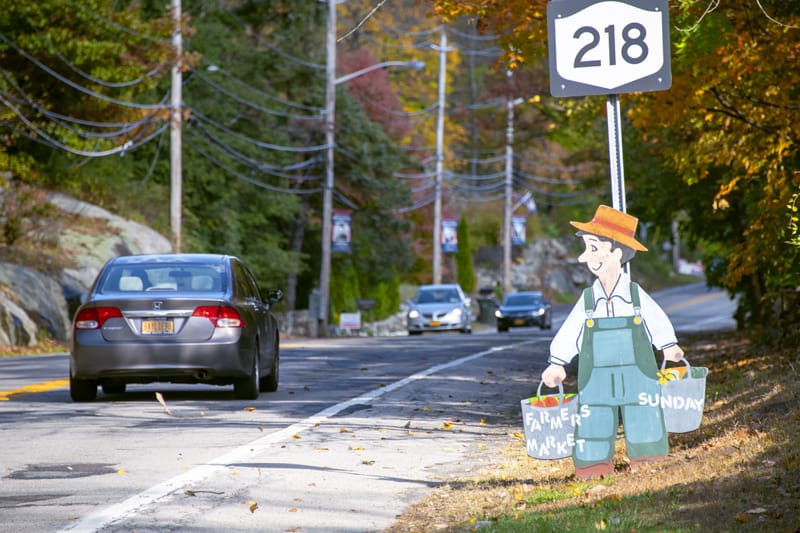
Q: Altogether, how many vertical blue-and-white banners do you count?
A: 3